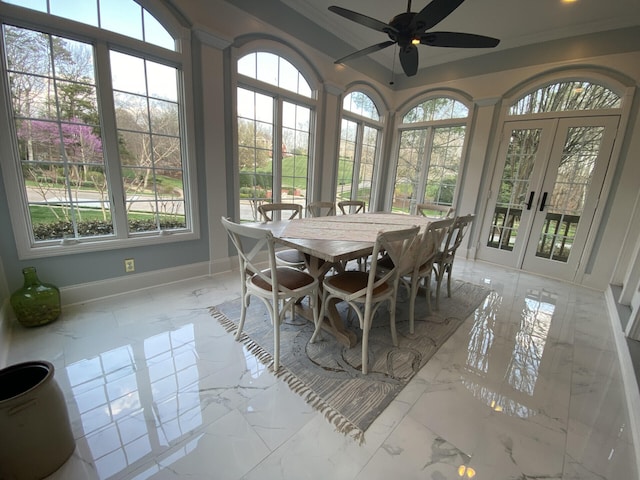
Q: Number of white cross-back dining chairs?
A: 8